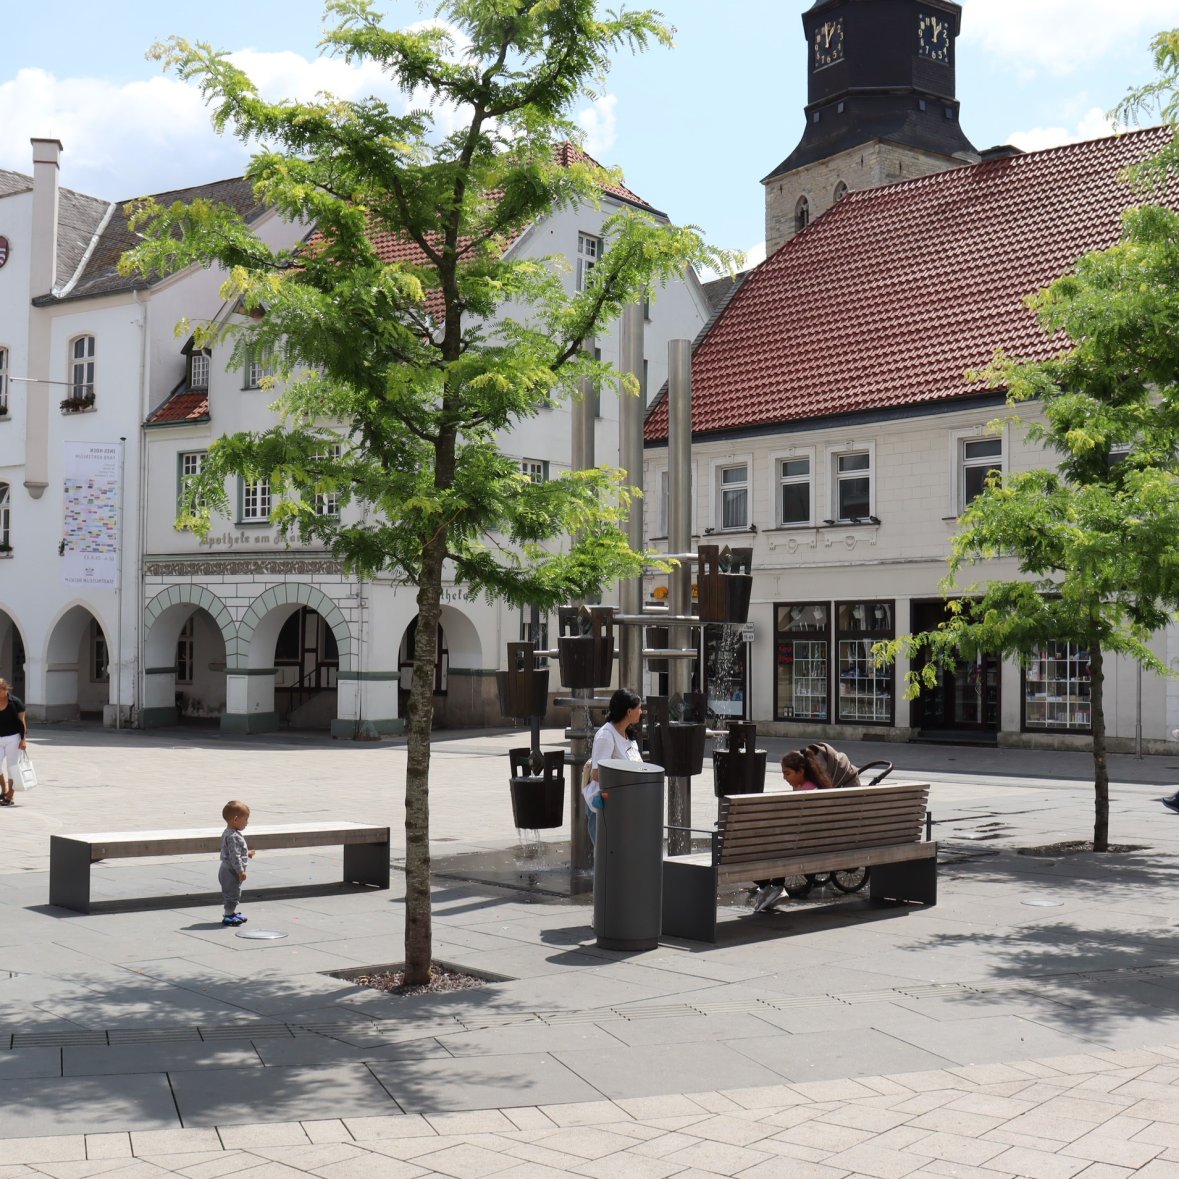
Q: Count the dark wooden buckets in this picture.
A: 7